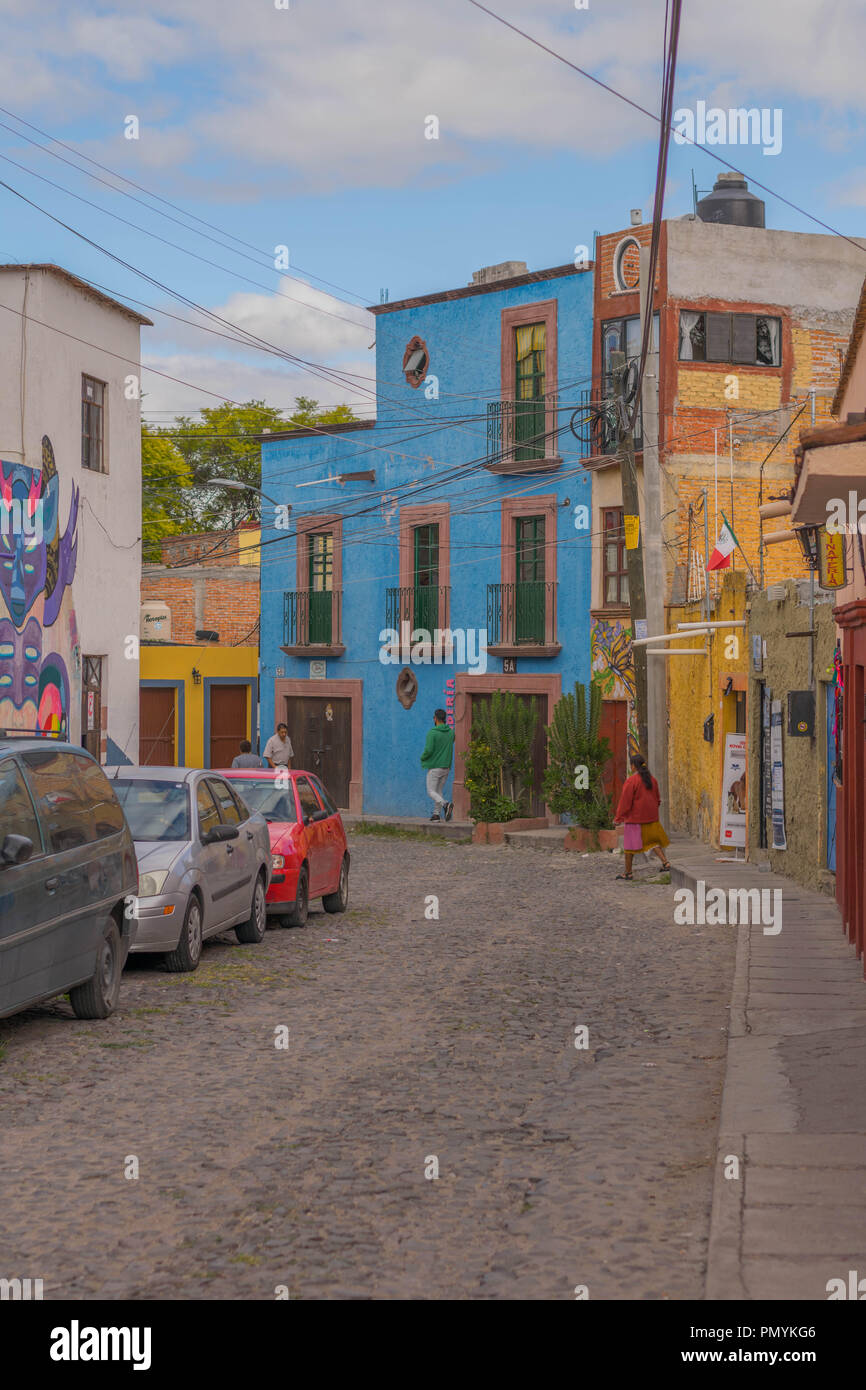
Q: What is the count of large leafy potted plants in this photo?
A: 2